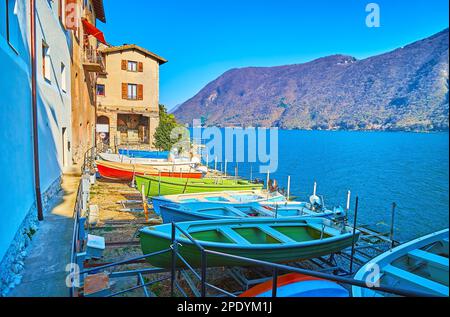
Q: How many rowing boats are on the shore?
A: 9